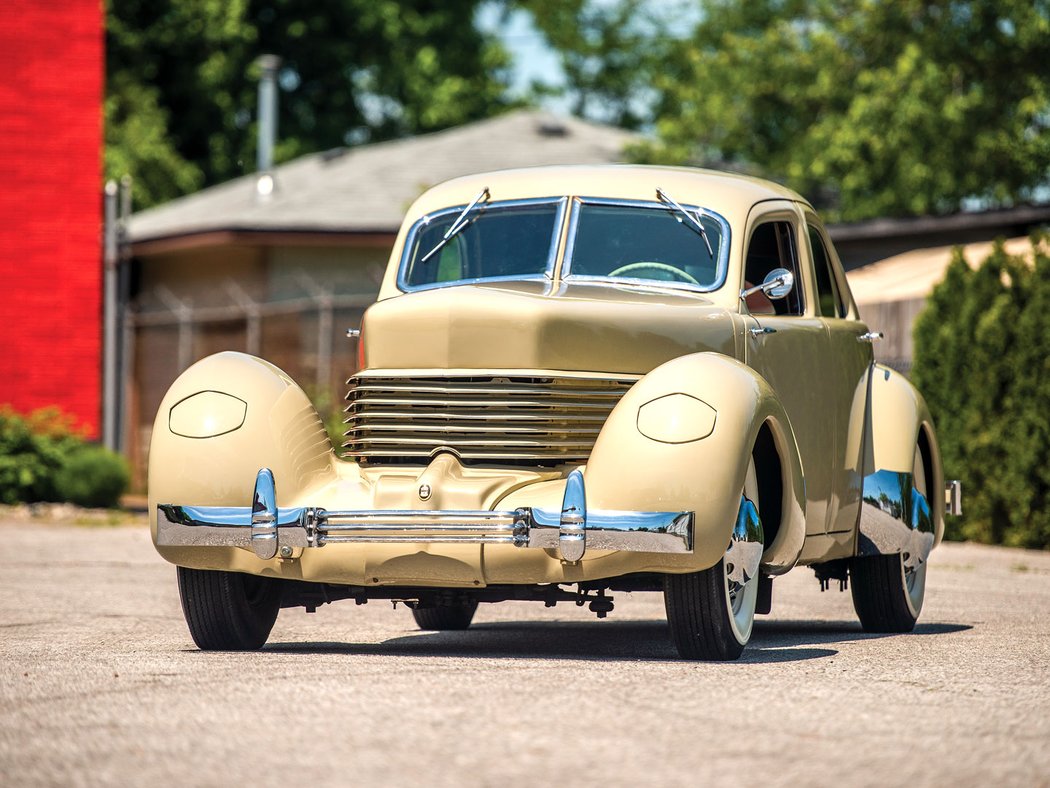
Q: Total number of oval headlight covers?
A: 2